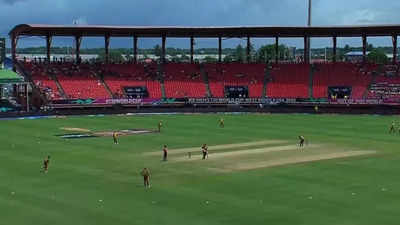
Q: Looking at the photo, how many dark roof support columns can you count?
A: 14